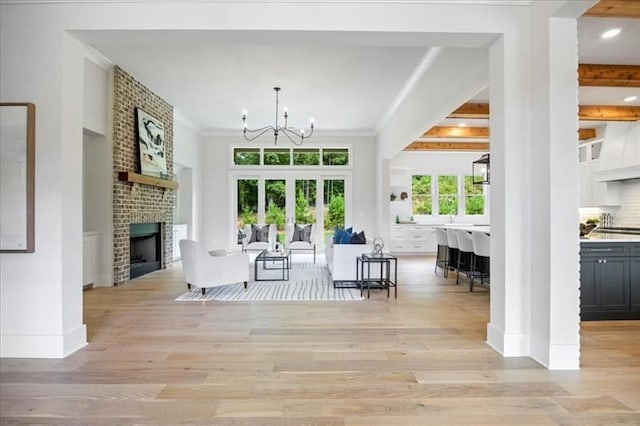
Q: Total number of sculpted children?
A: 0